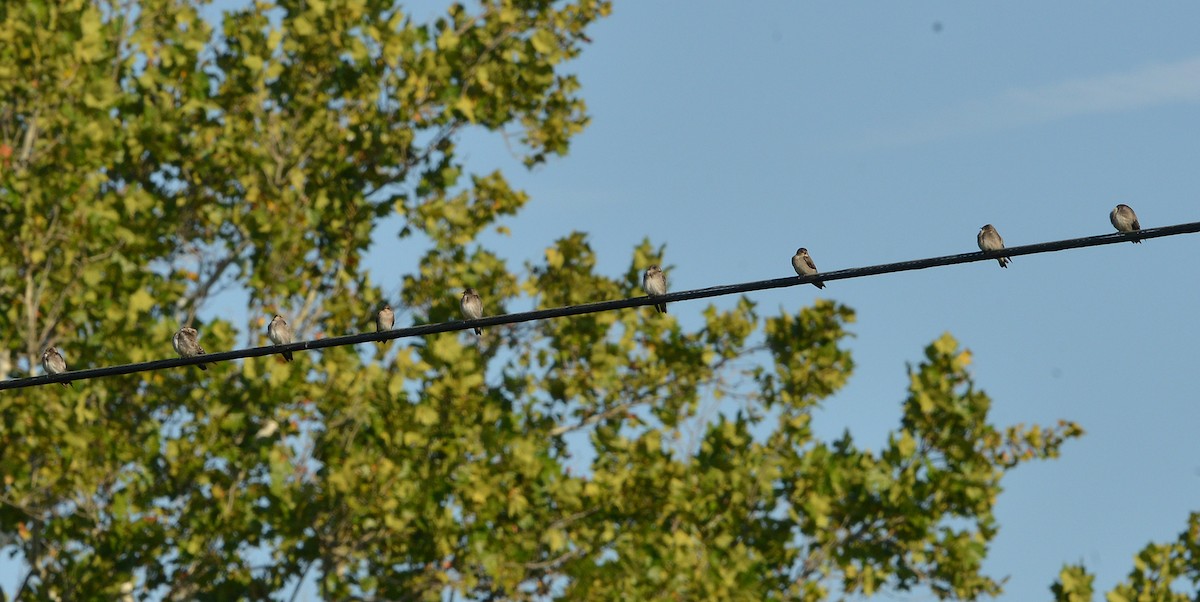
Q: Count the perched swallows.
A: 9